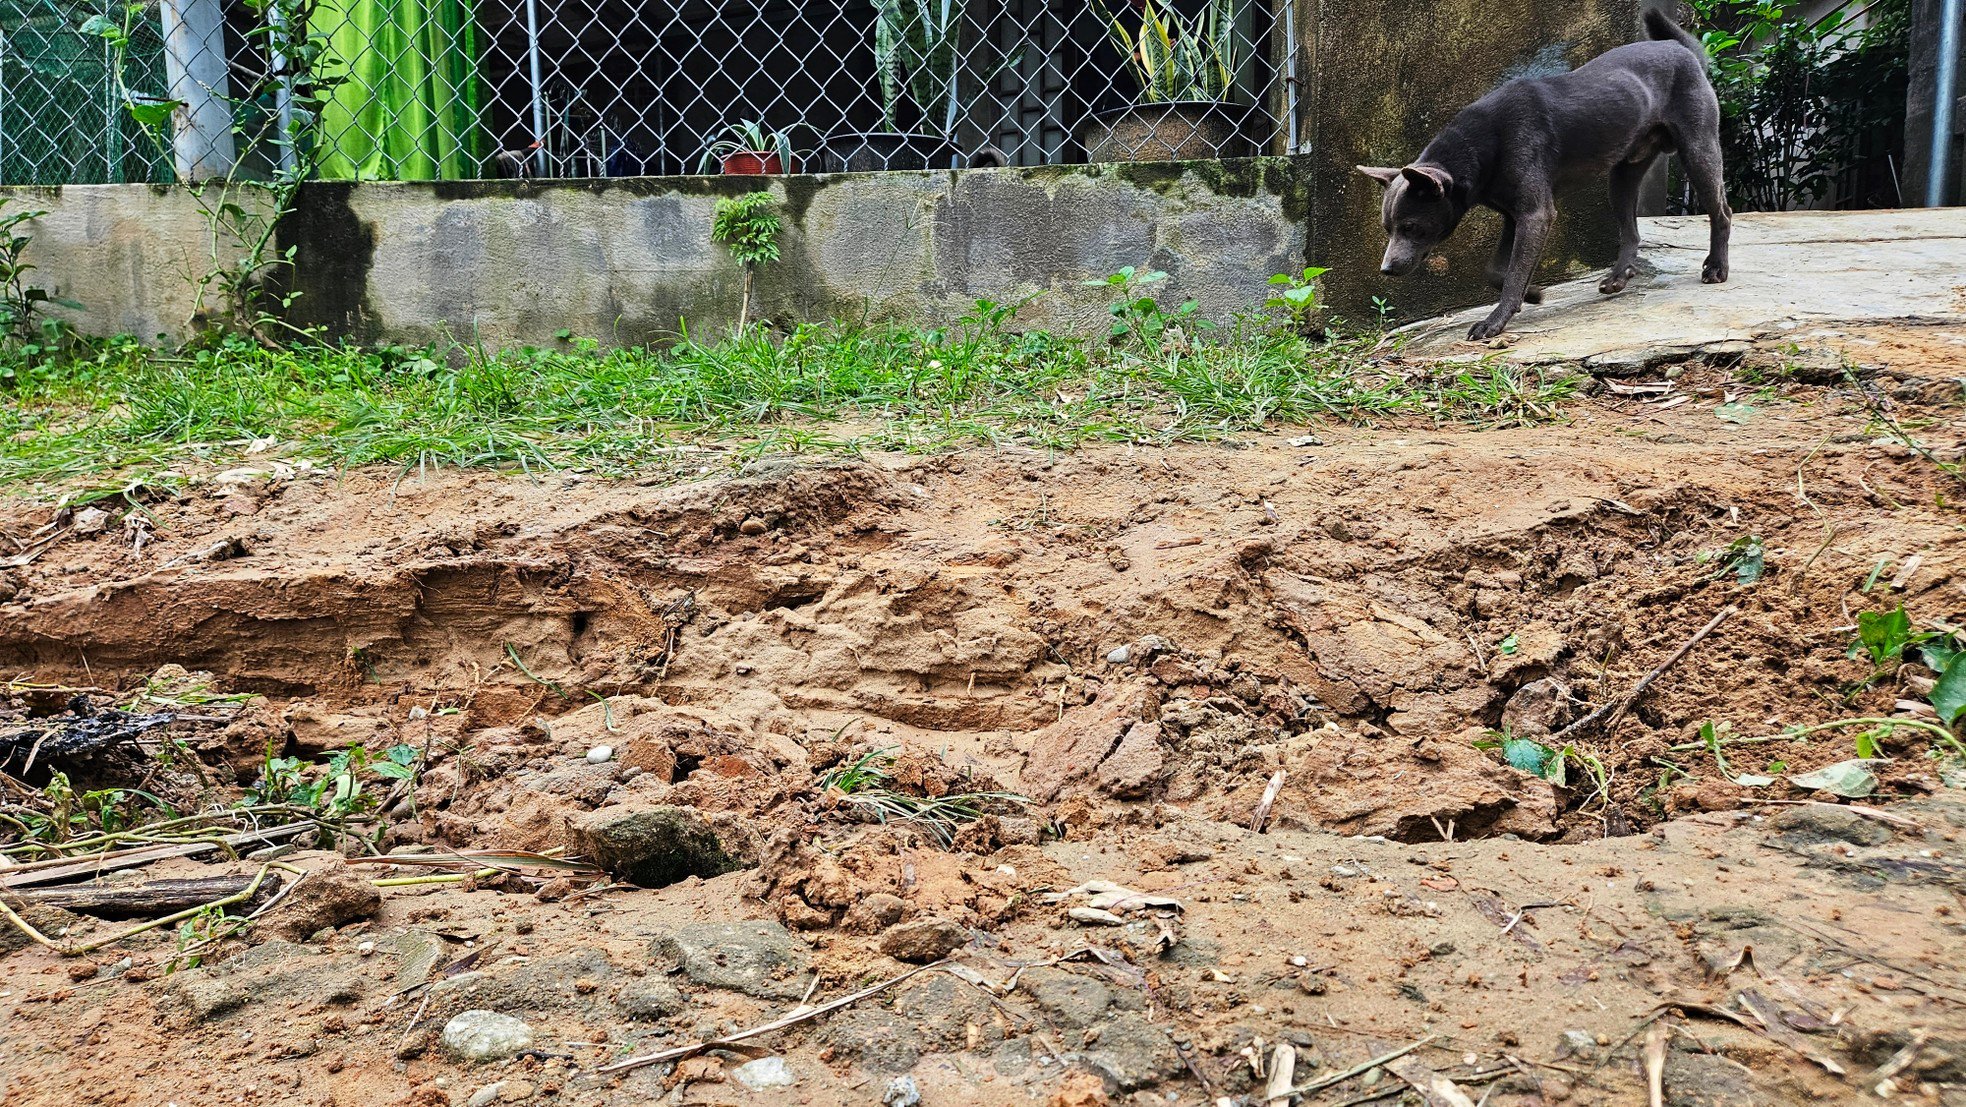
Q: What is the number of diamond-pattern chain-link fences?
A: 1